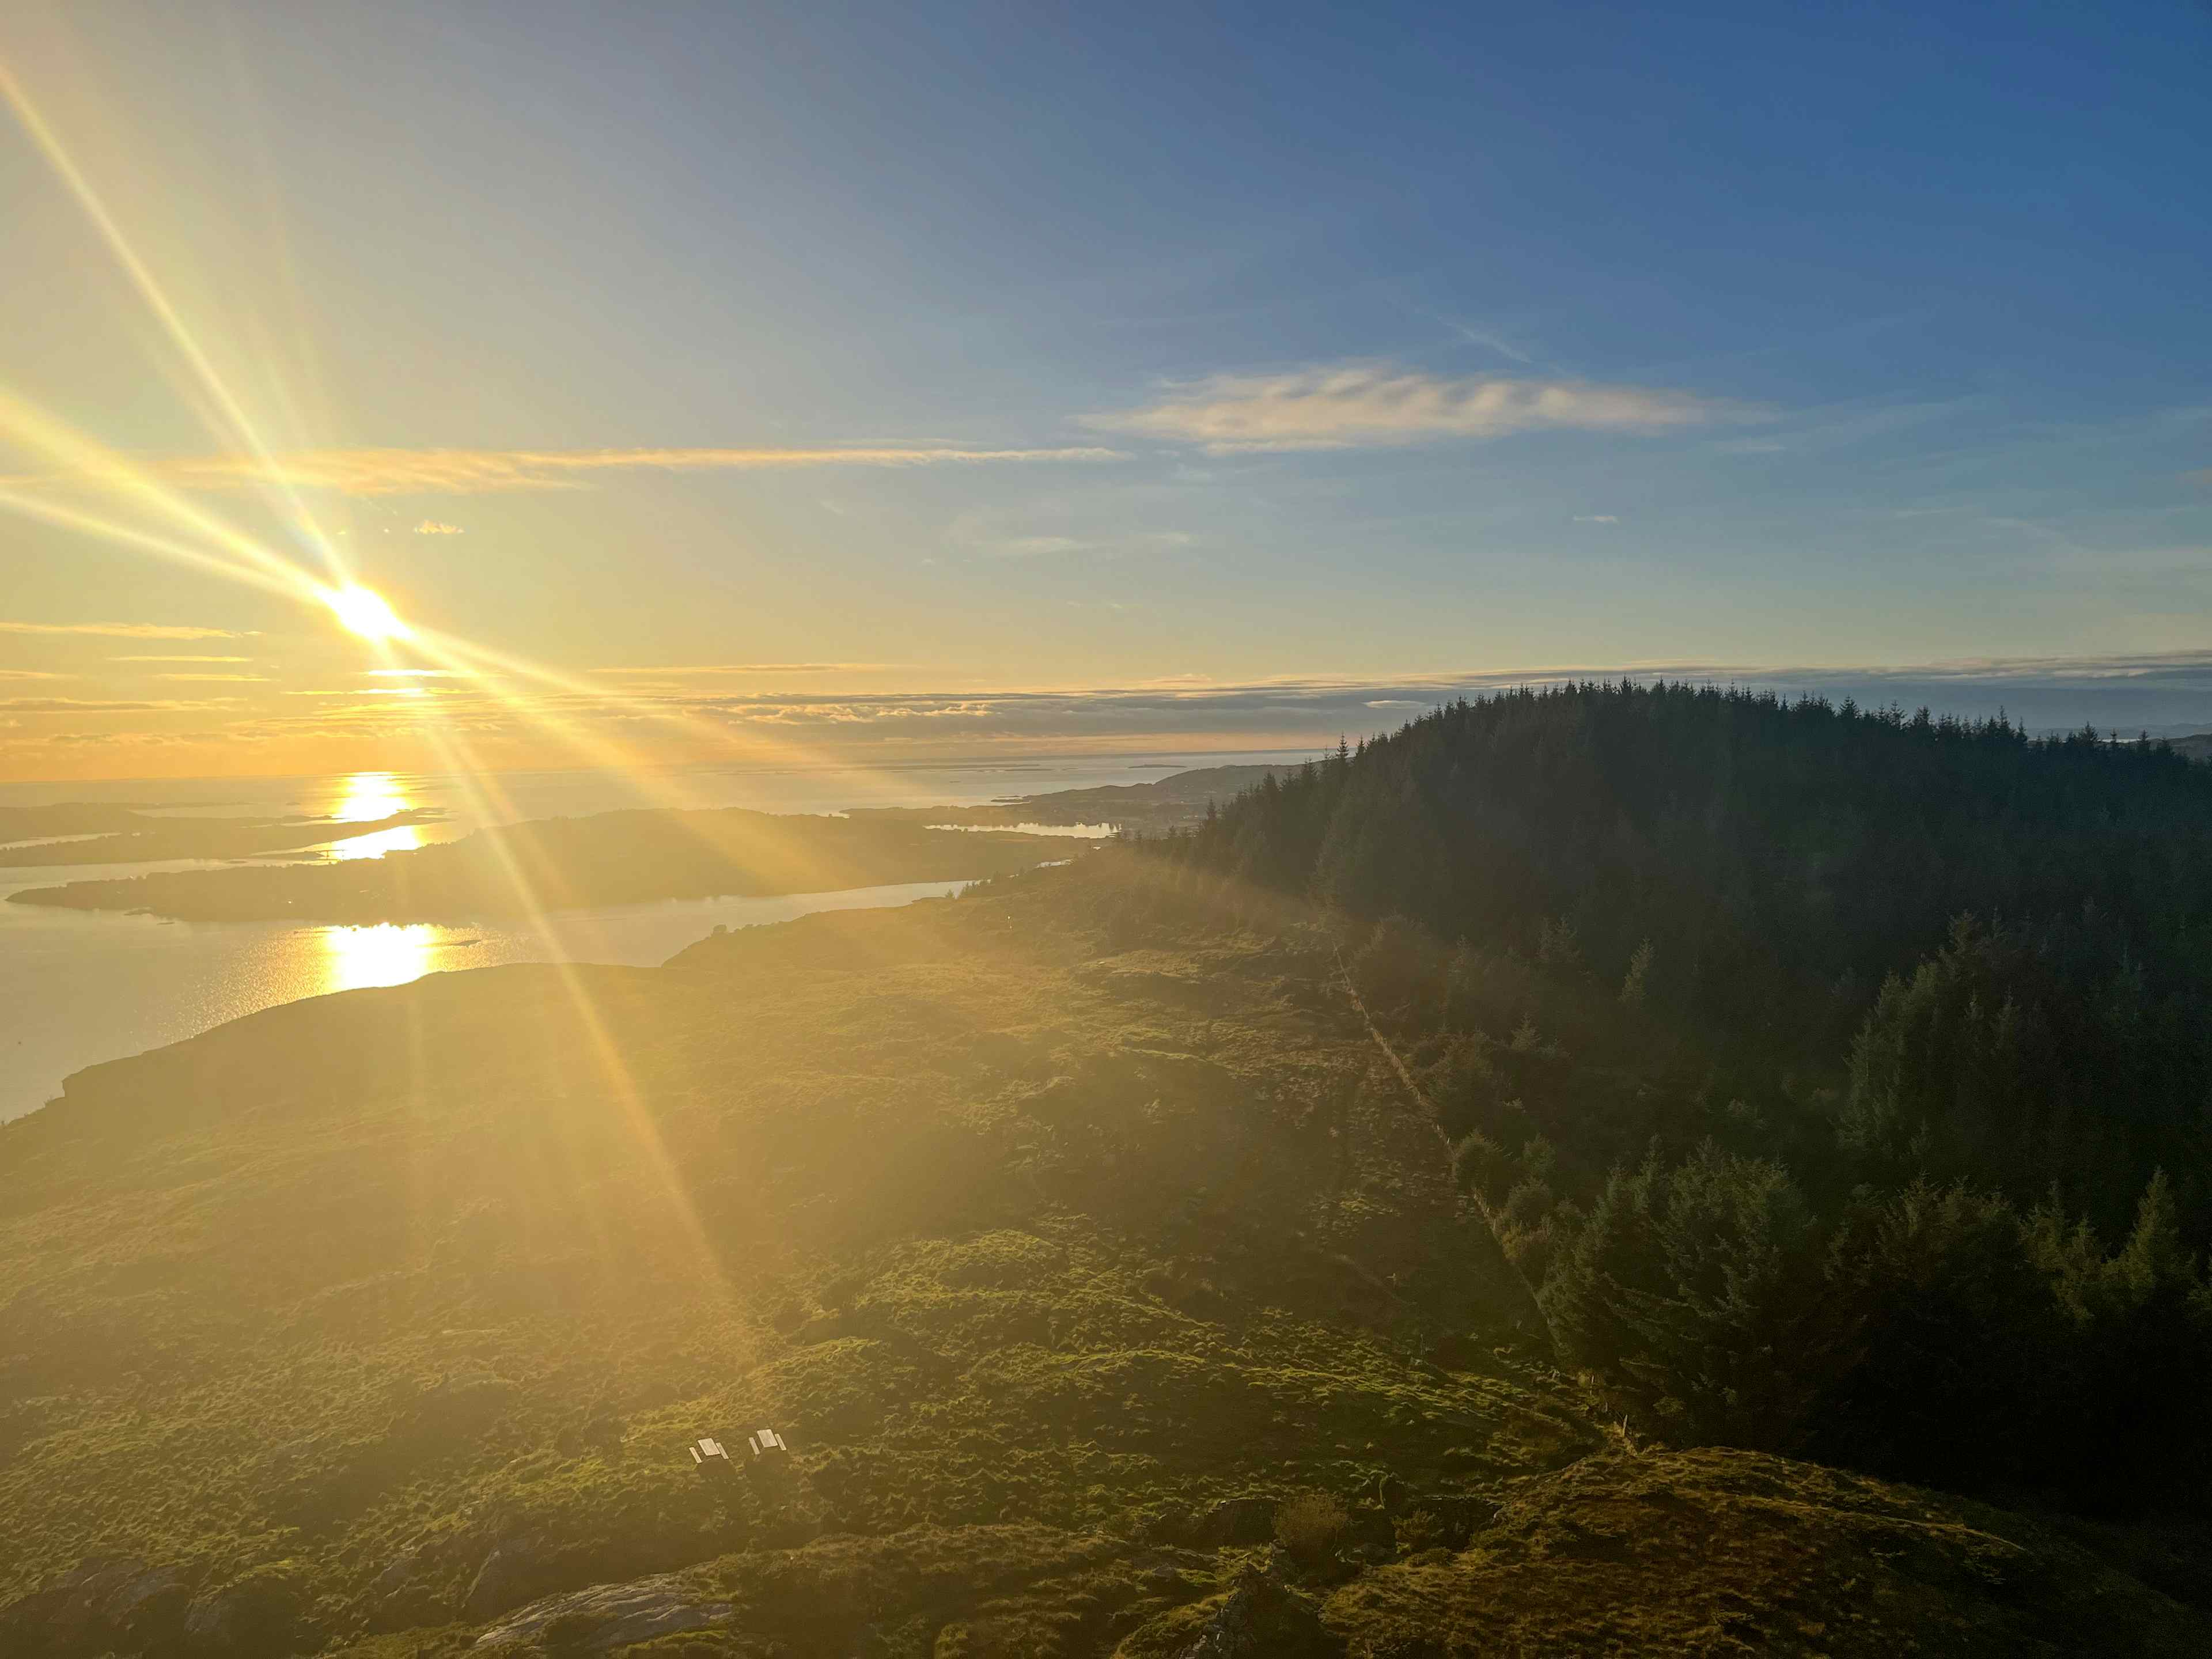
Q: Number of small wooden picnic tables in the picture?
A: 2